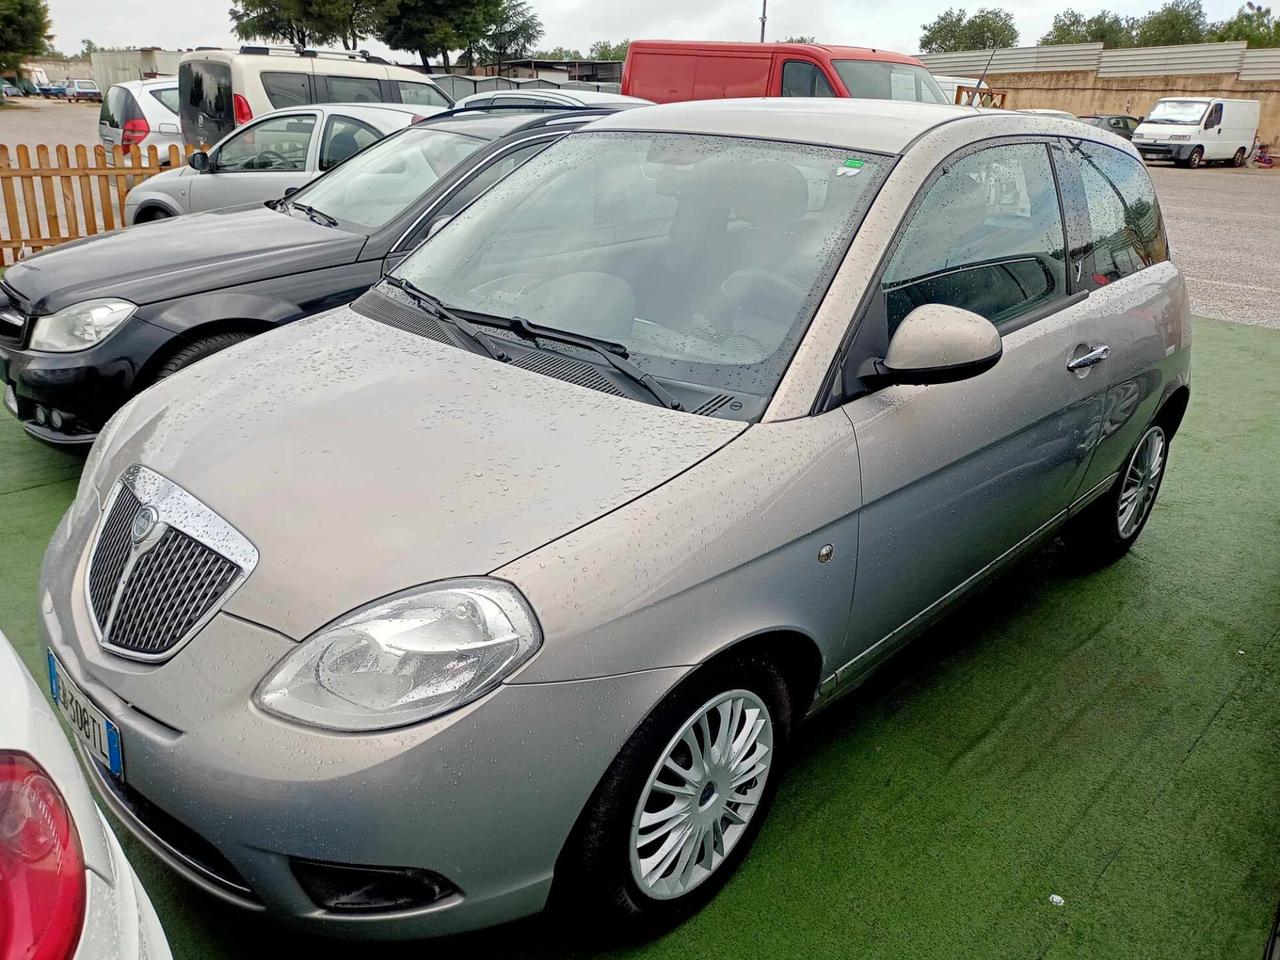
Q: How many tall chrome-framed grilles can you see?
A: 1